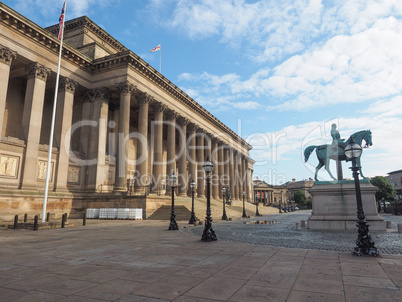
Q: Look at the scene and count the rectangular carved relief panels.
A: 3